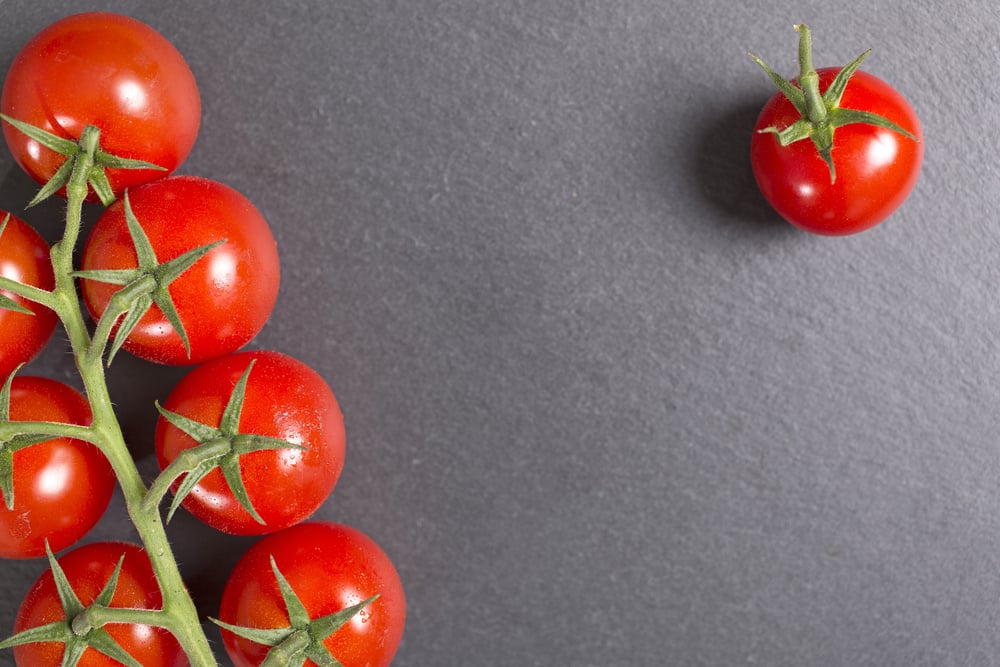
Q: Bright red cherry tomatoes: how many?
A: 8